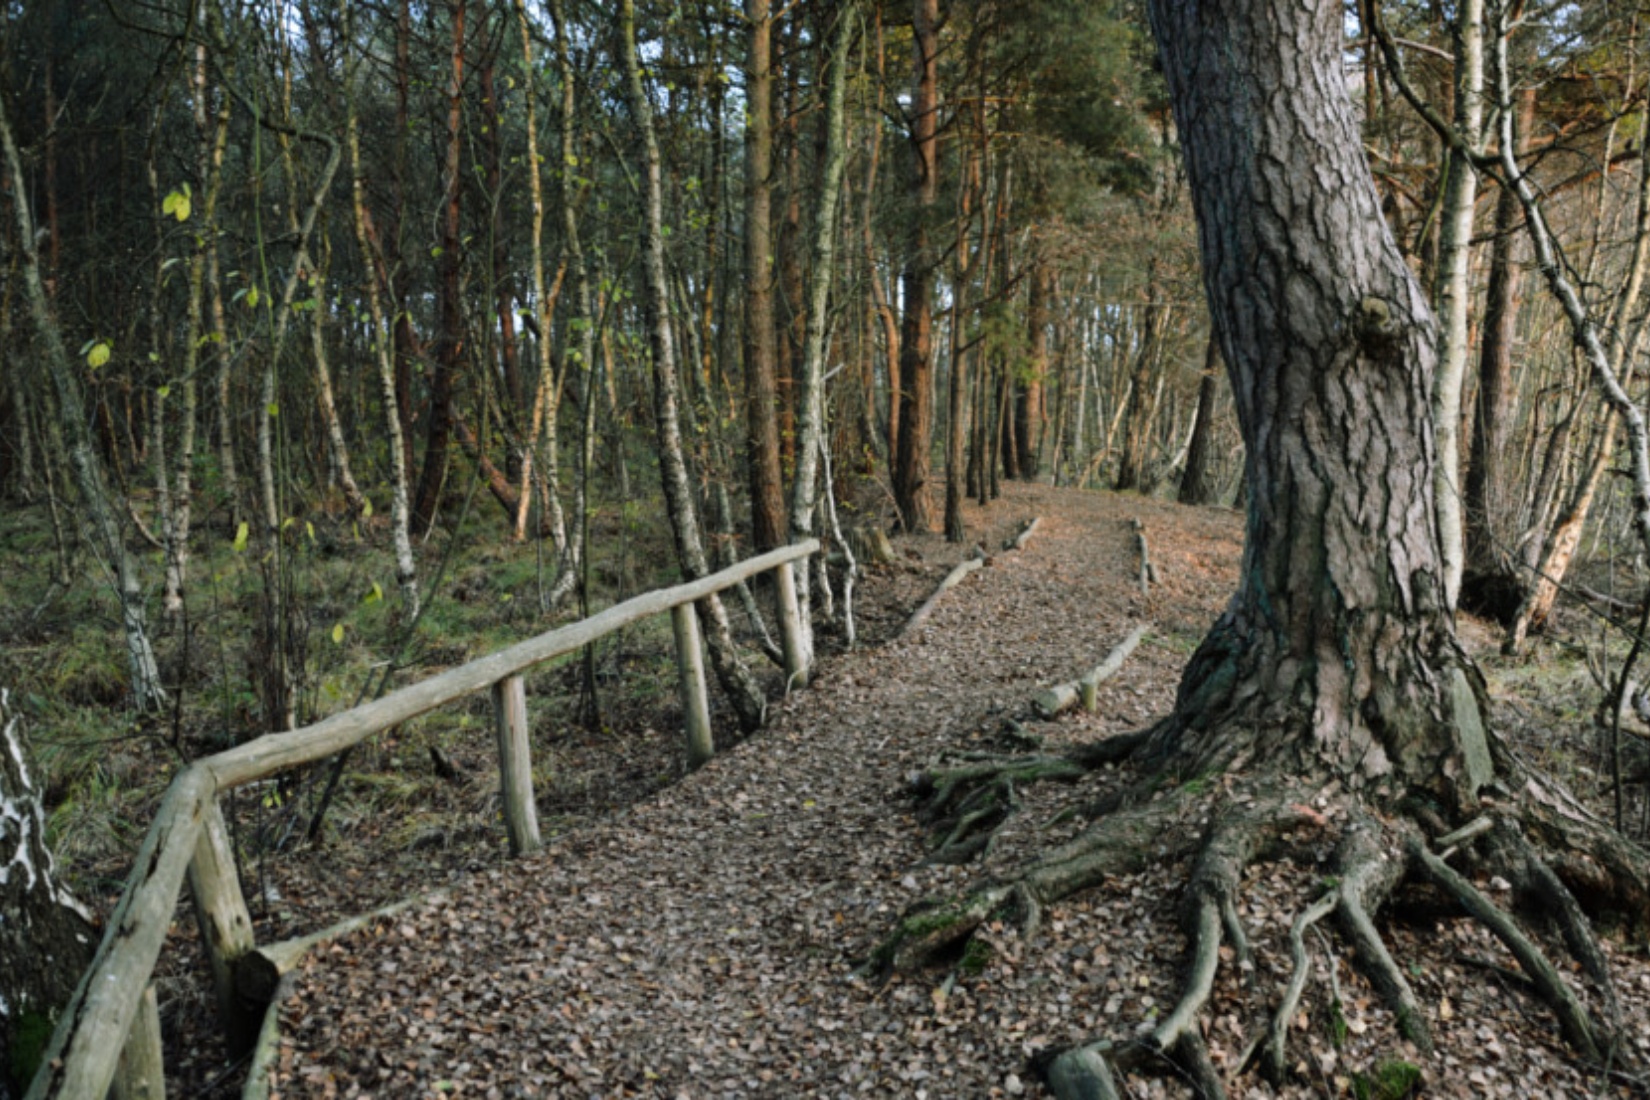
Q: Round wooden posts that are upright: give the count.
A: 5